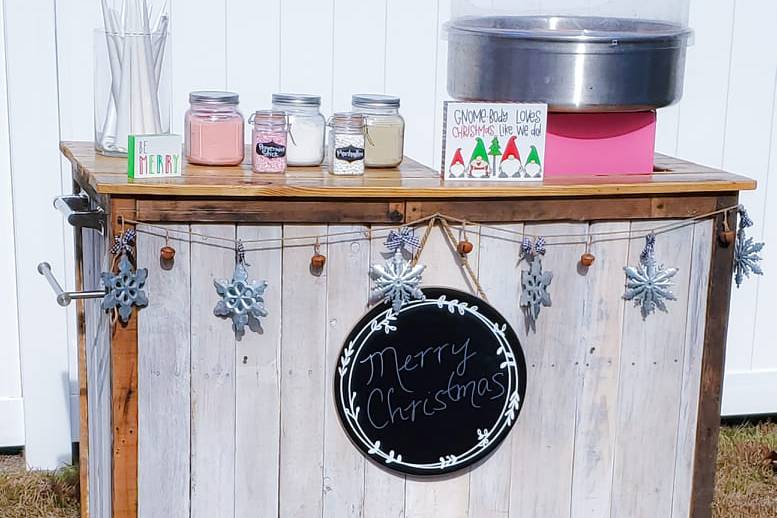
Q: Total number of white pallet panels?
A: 12